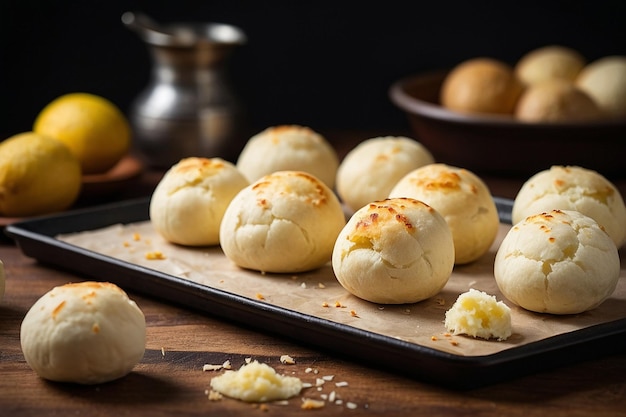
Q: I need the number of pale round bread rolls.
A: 9